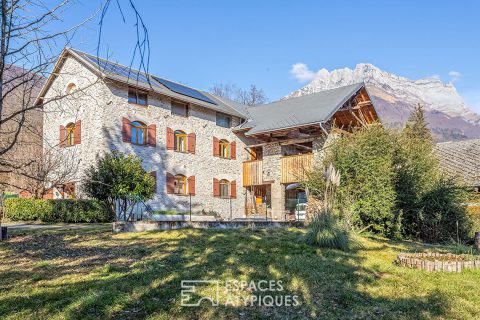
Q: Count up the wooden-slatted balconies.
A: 2